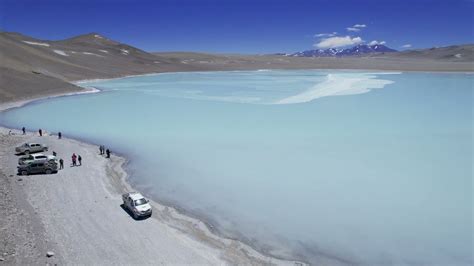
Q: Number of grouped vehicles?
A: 3